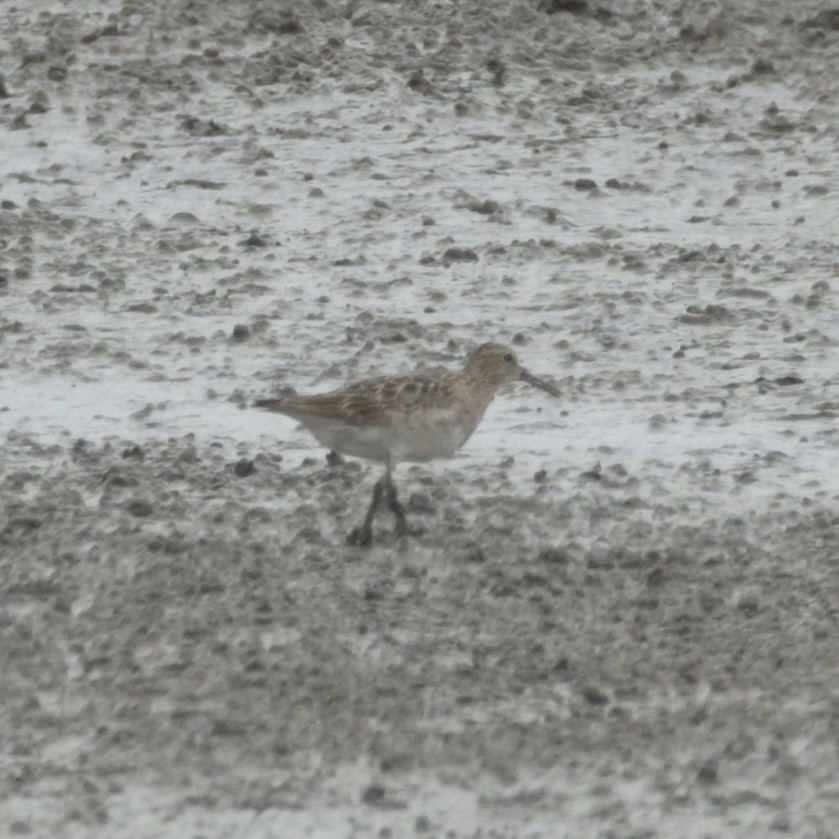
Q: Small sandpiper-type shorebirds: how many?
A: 1